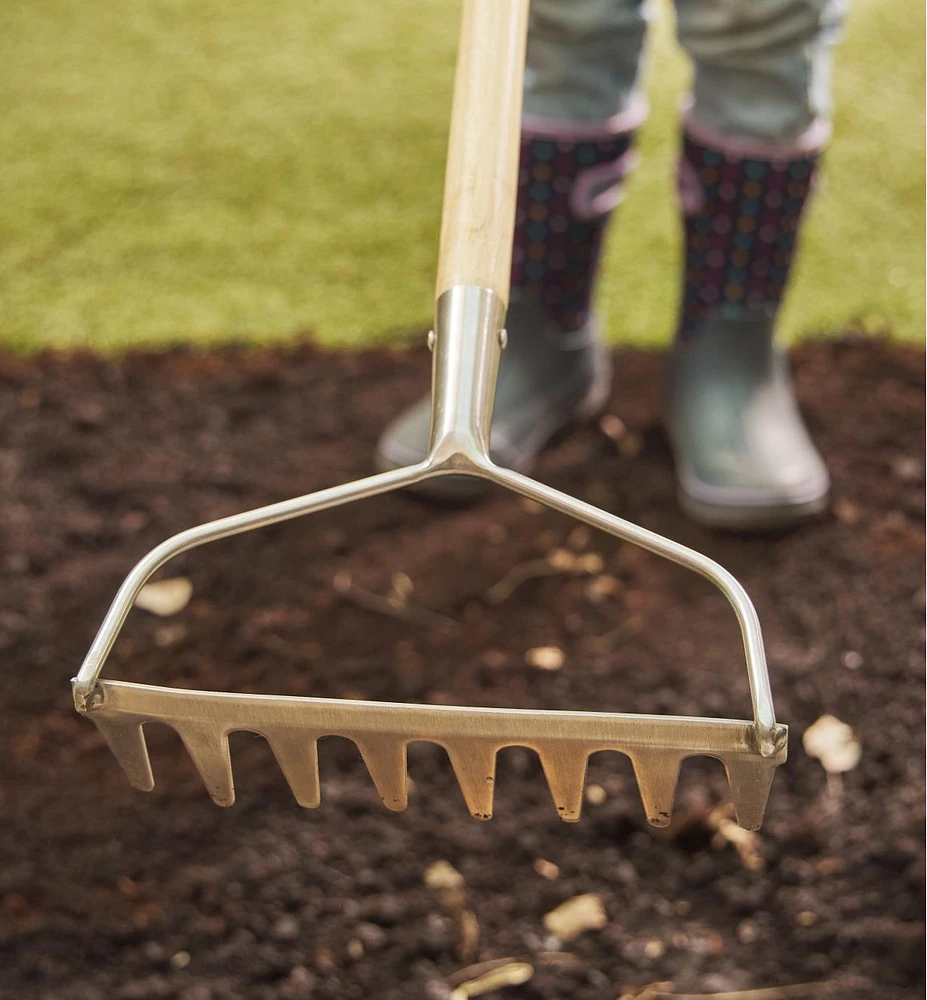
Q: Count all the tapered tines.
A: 8